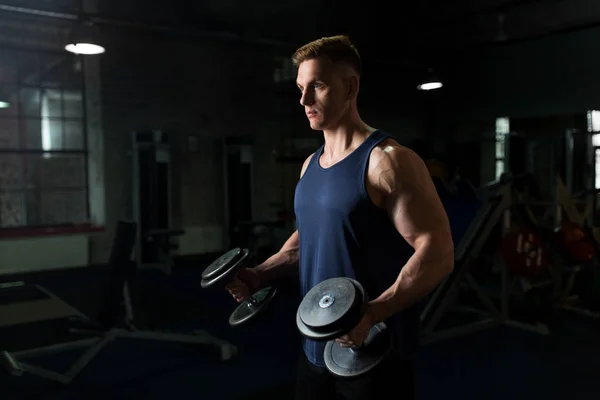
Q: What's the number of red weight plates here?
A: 2